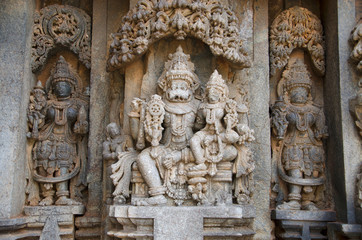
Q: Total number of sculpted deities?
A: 4